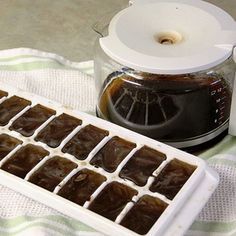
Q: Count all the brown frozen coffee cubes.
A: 14